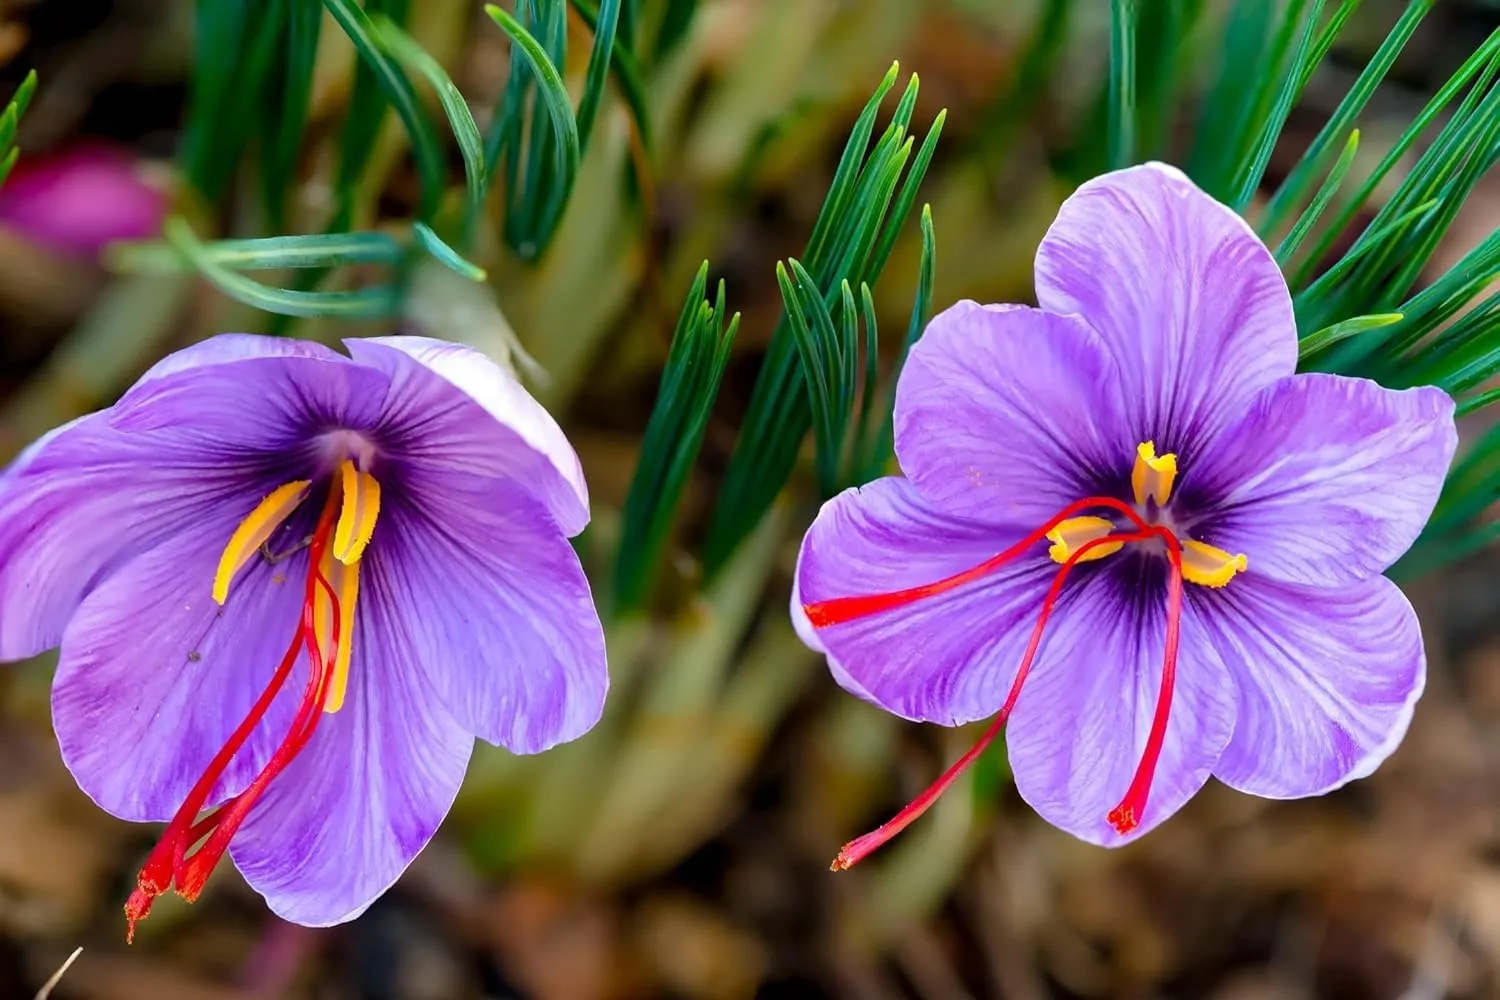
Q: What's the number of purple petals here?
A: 12